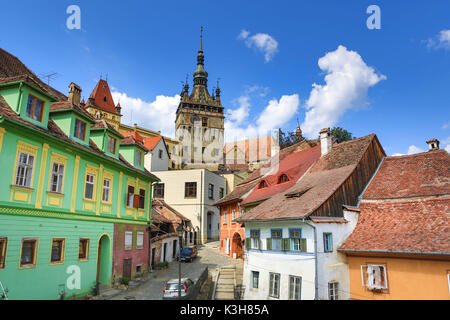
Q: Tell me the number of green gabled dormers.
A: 4